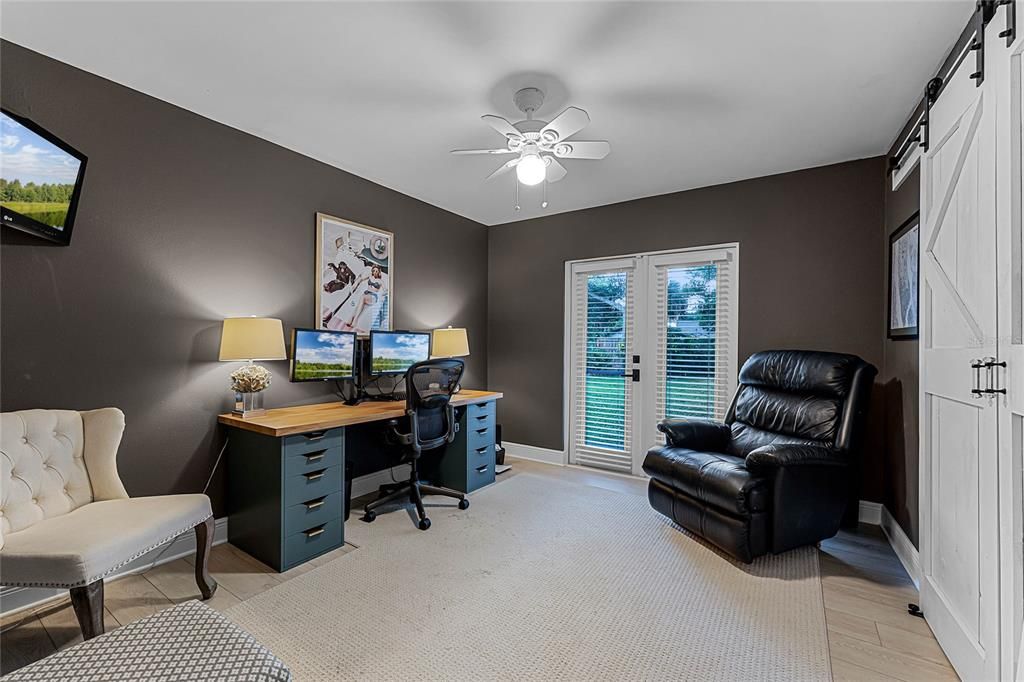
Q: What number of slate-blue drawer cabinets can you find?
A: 2